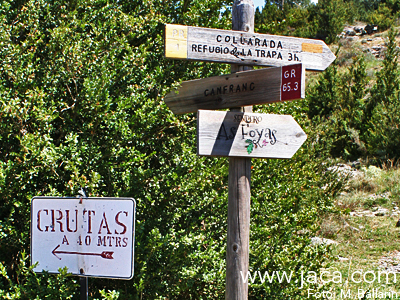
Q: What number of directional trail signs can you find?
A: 4